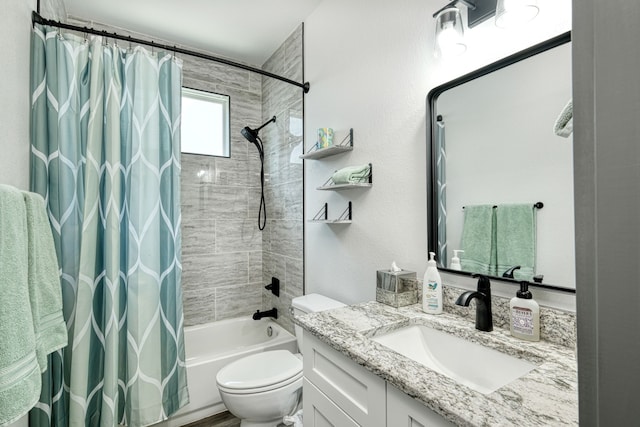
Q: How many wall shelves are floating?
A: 3